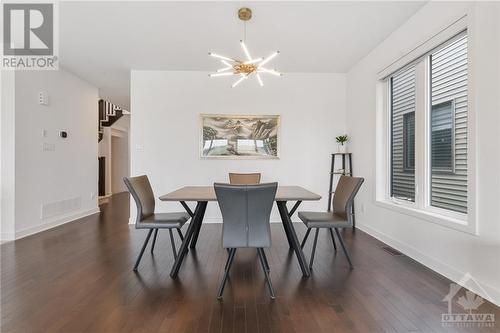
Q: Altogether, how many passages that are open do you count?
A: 1